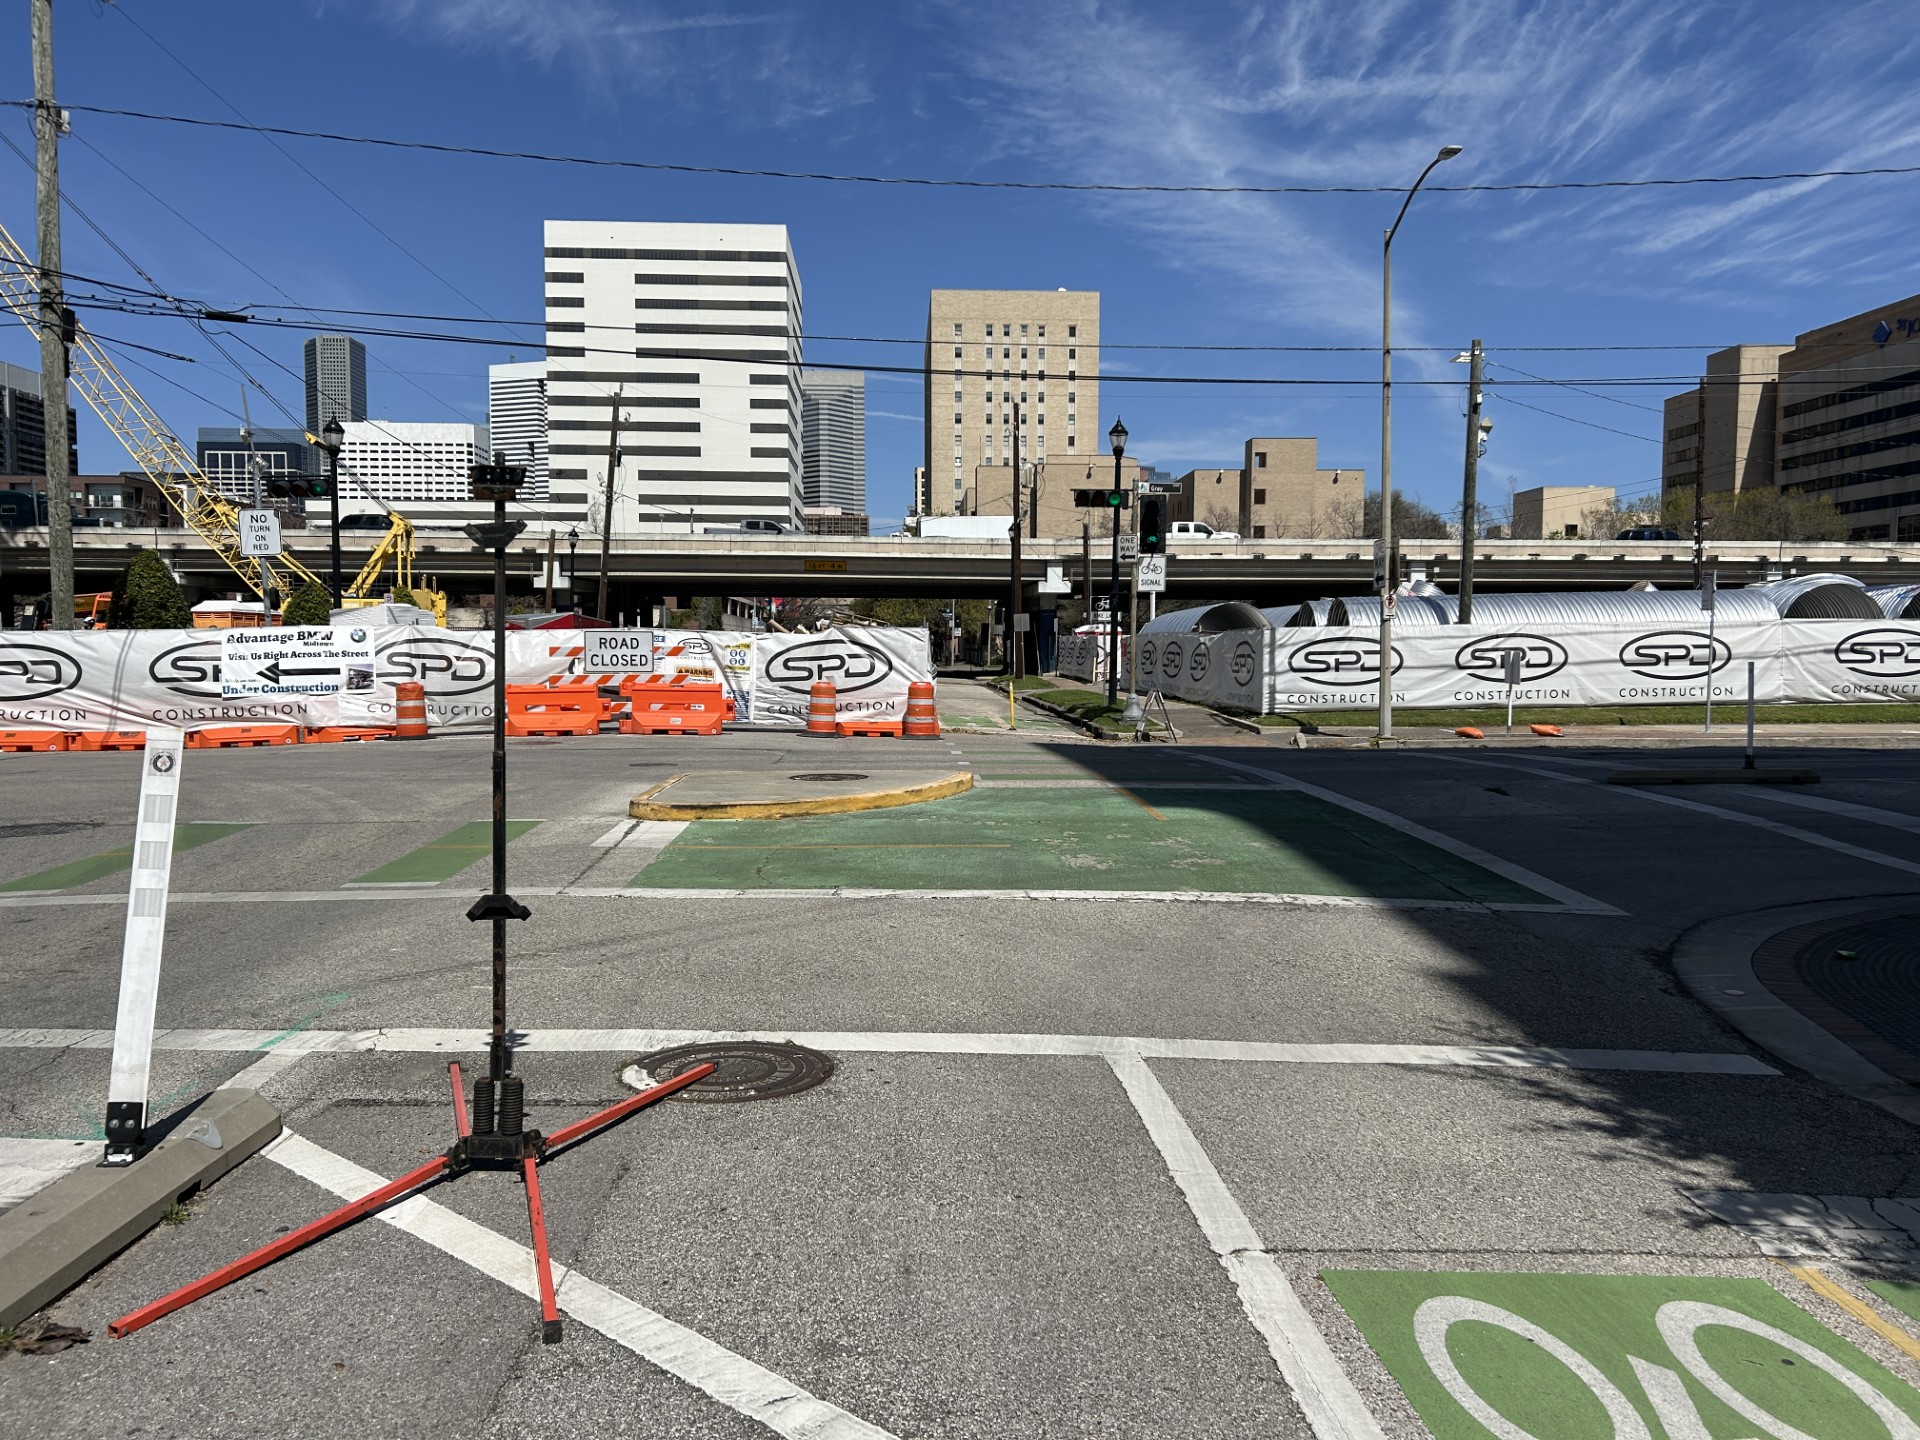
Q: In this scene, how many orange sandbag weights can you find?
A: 2